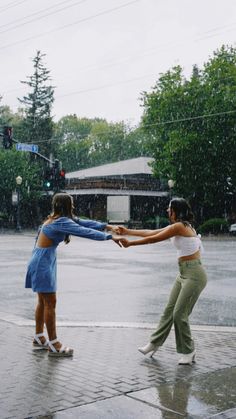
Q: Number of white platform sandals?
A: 2